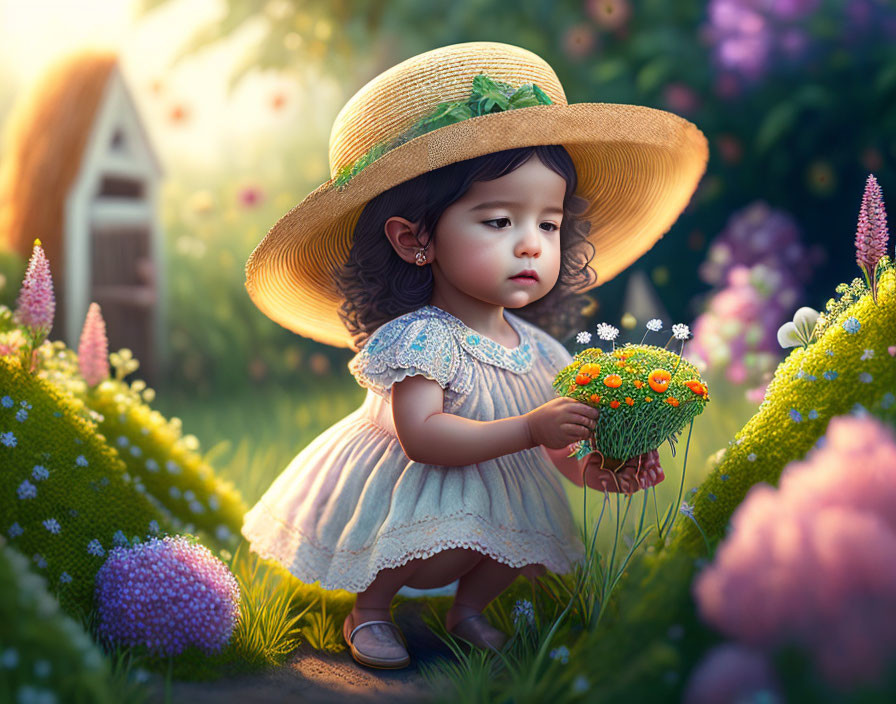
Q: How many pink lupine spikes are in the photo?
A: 3